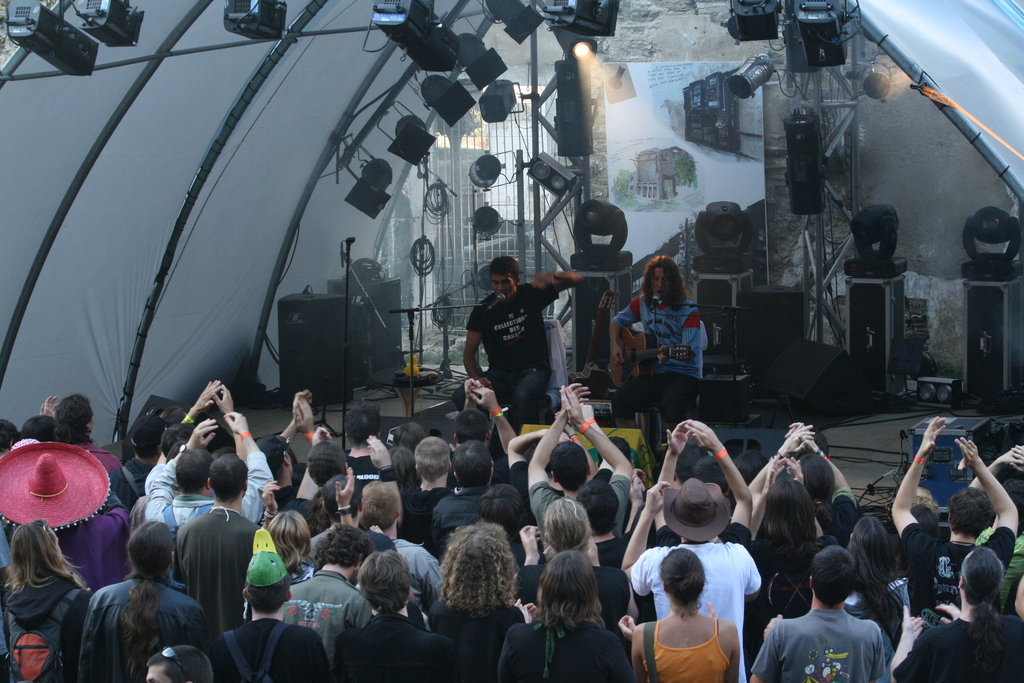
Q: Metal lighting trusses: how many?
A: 2